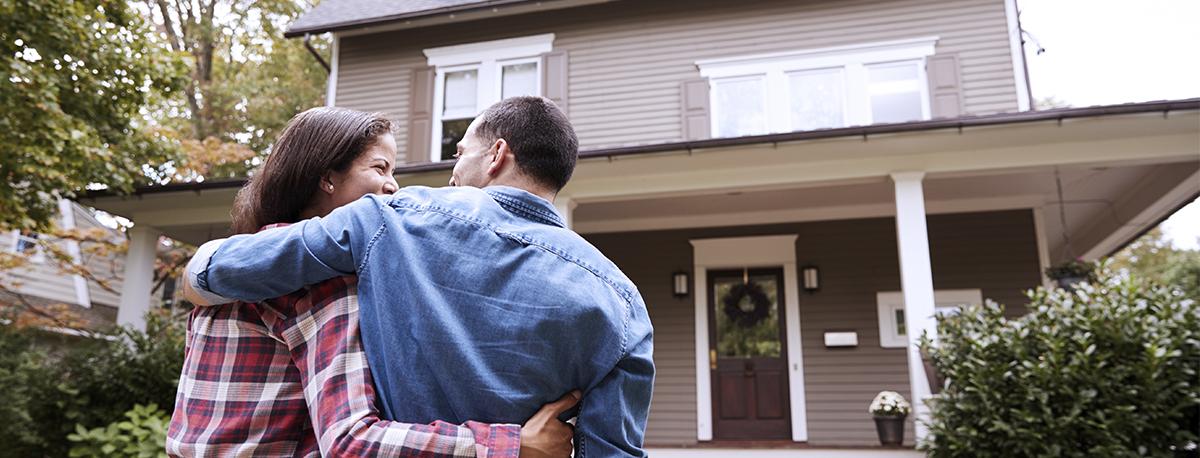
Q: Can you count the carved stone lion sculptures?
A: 0